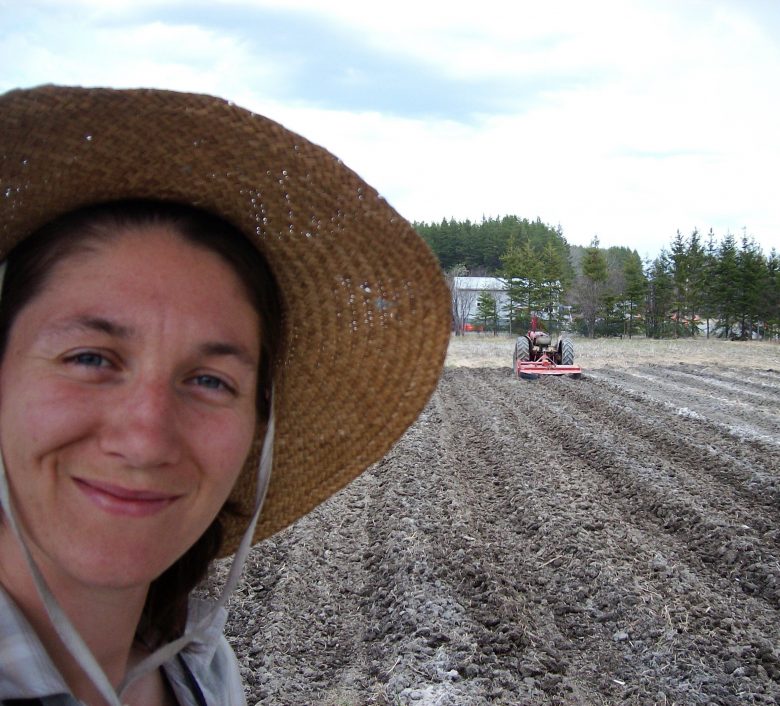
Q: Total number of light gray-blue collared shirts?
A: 1